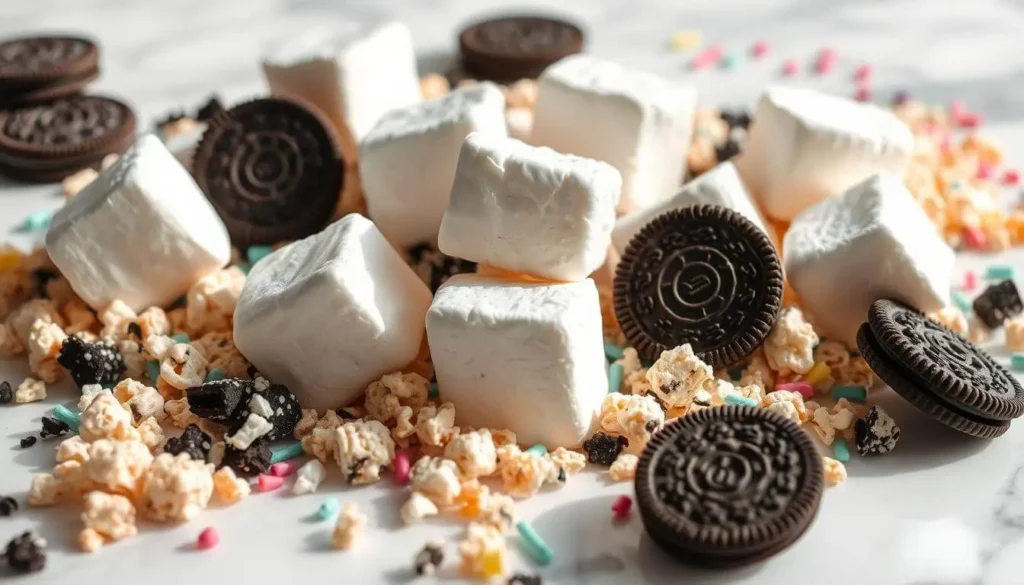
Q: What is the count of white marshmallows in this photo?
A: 10